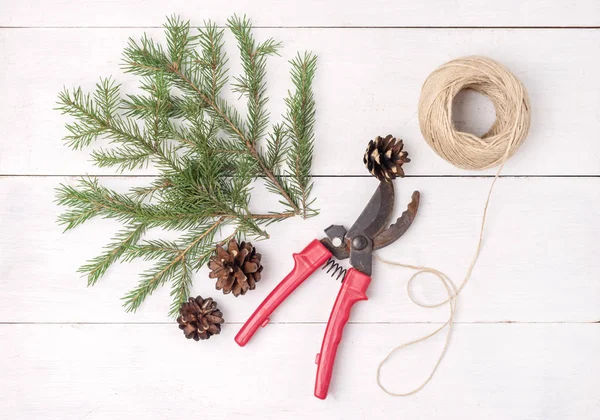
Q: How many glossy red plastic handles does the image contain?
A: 2